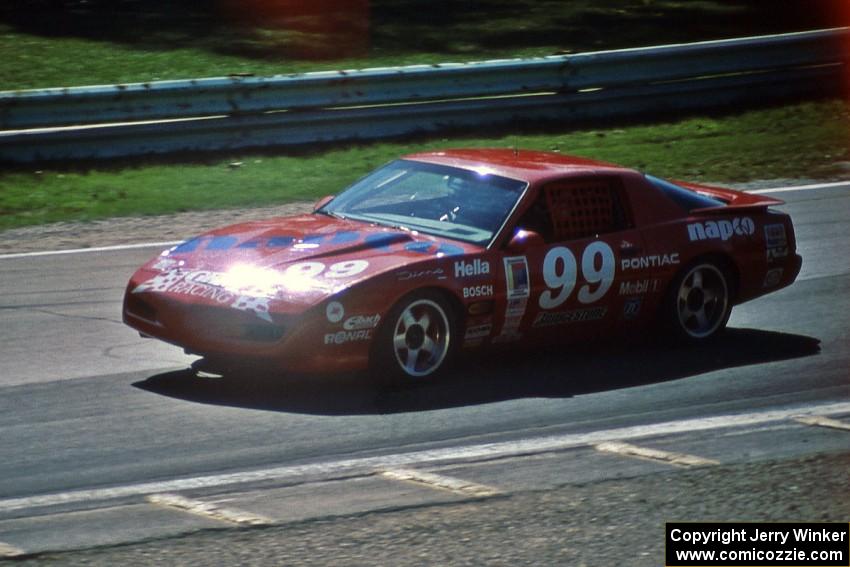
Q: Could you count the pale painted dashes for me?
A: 5